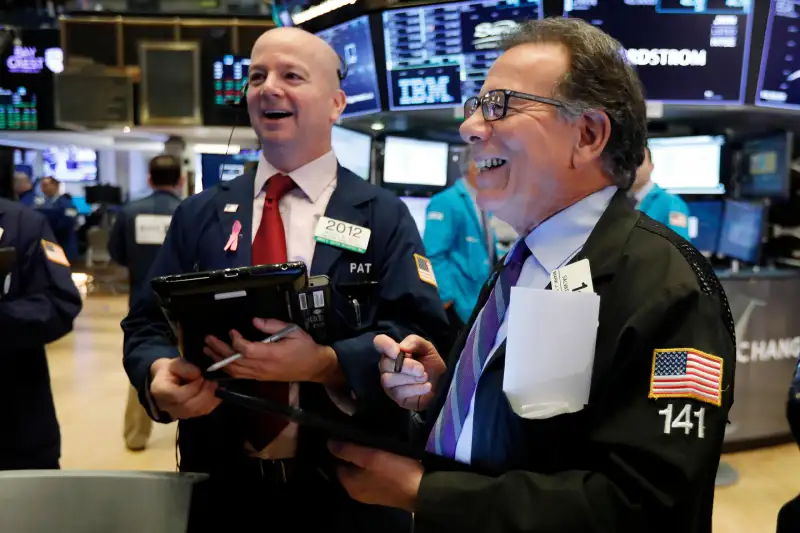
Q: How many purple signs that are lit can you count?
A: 1